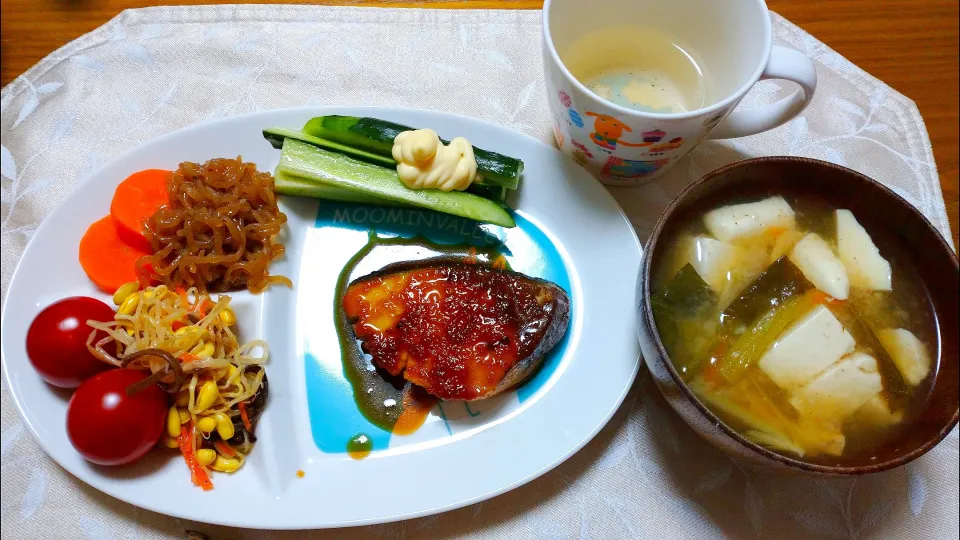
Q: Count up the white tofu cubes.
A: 7